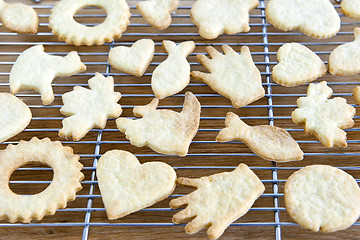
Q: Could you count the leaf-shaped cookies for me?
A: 2